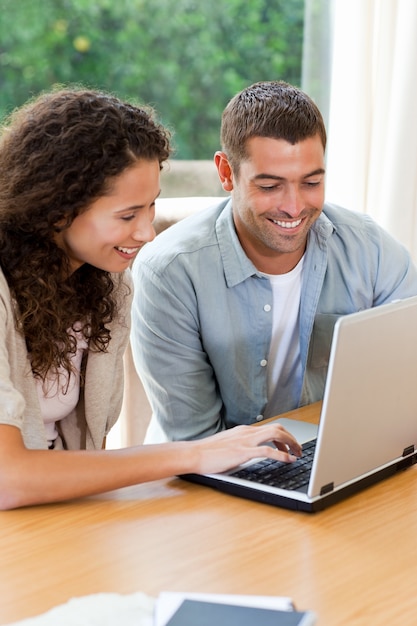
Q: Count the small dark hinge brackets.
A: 2